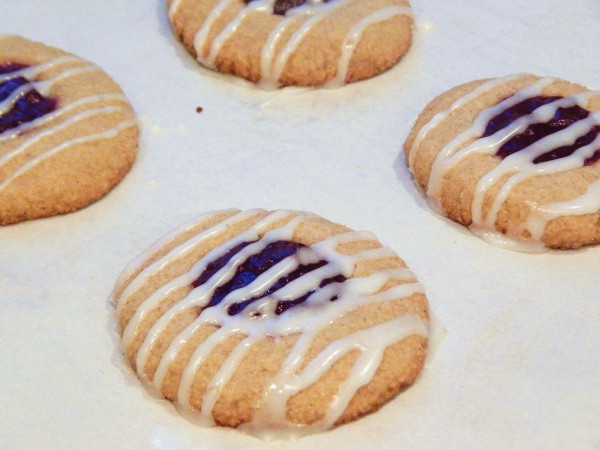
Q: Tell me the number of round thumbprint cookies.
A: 4